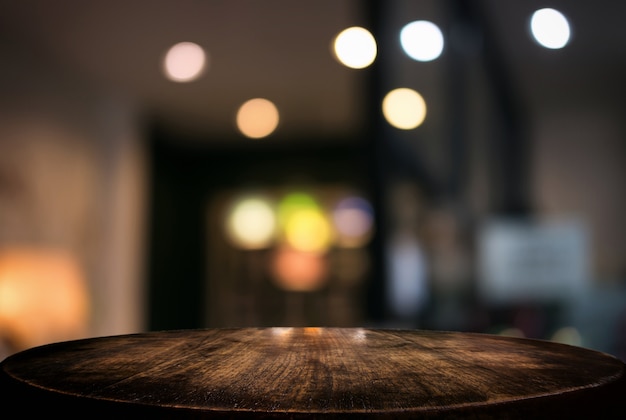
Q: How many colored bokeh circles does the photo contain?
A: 11